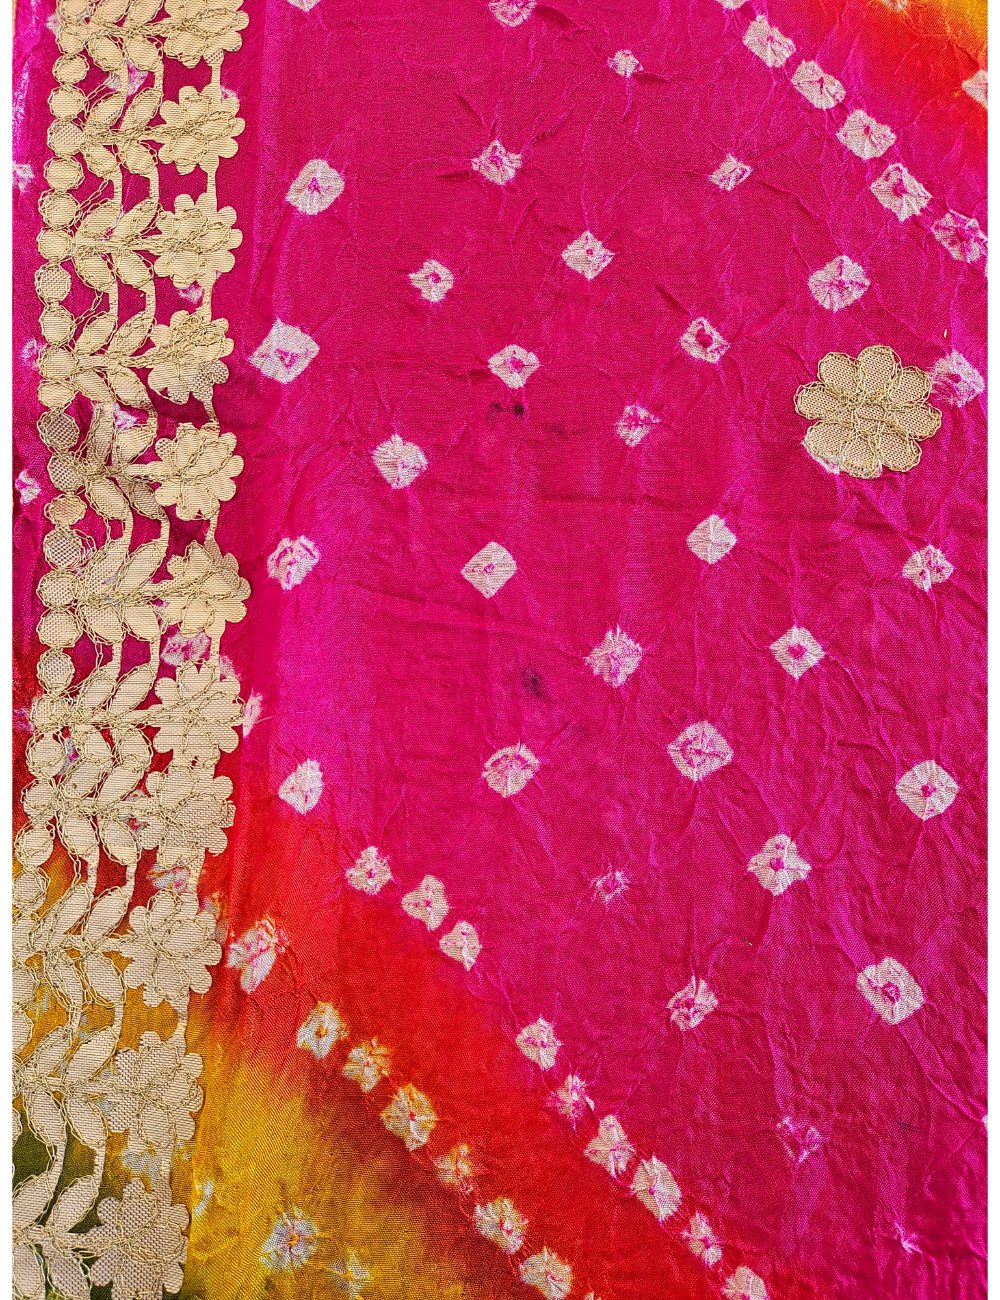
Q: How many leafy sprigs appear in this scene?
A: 11